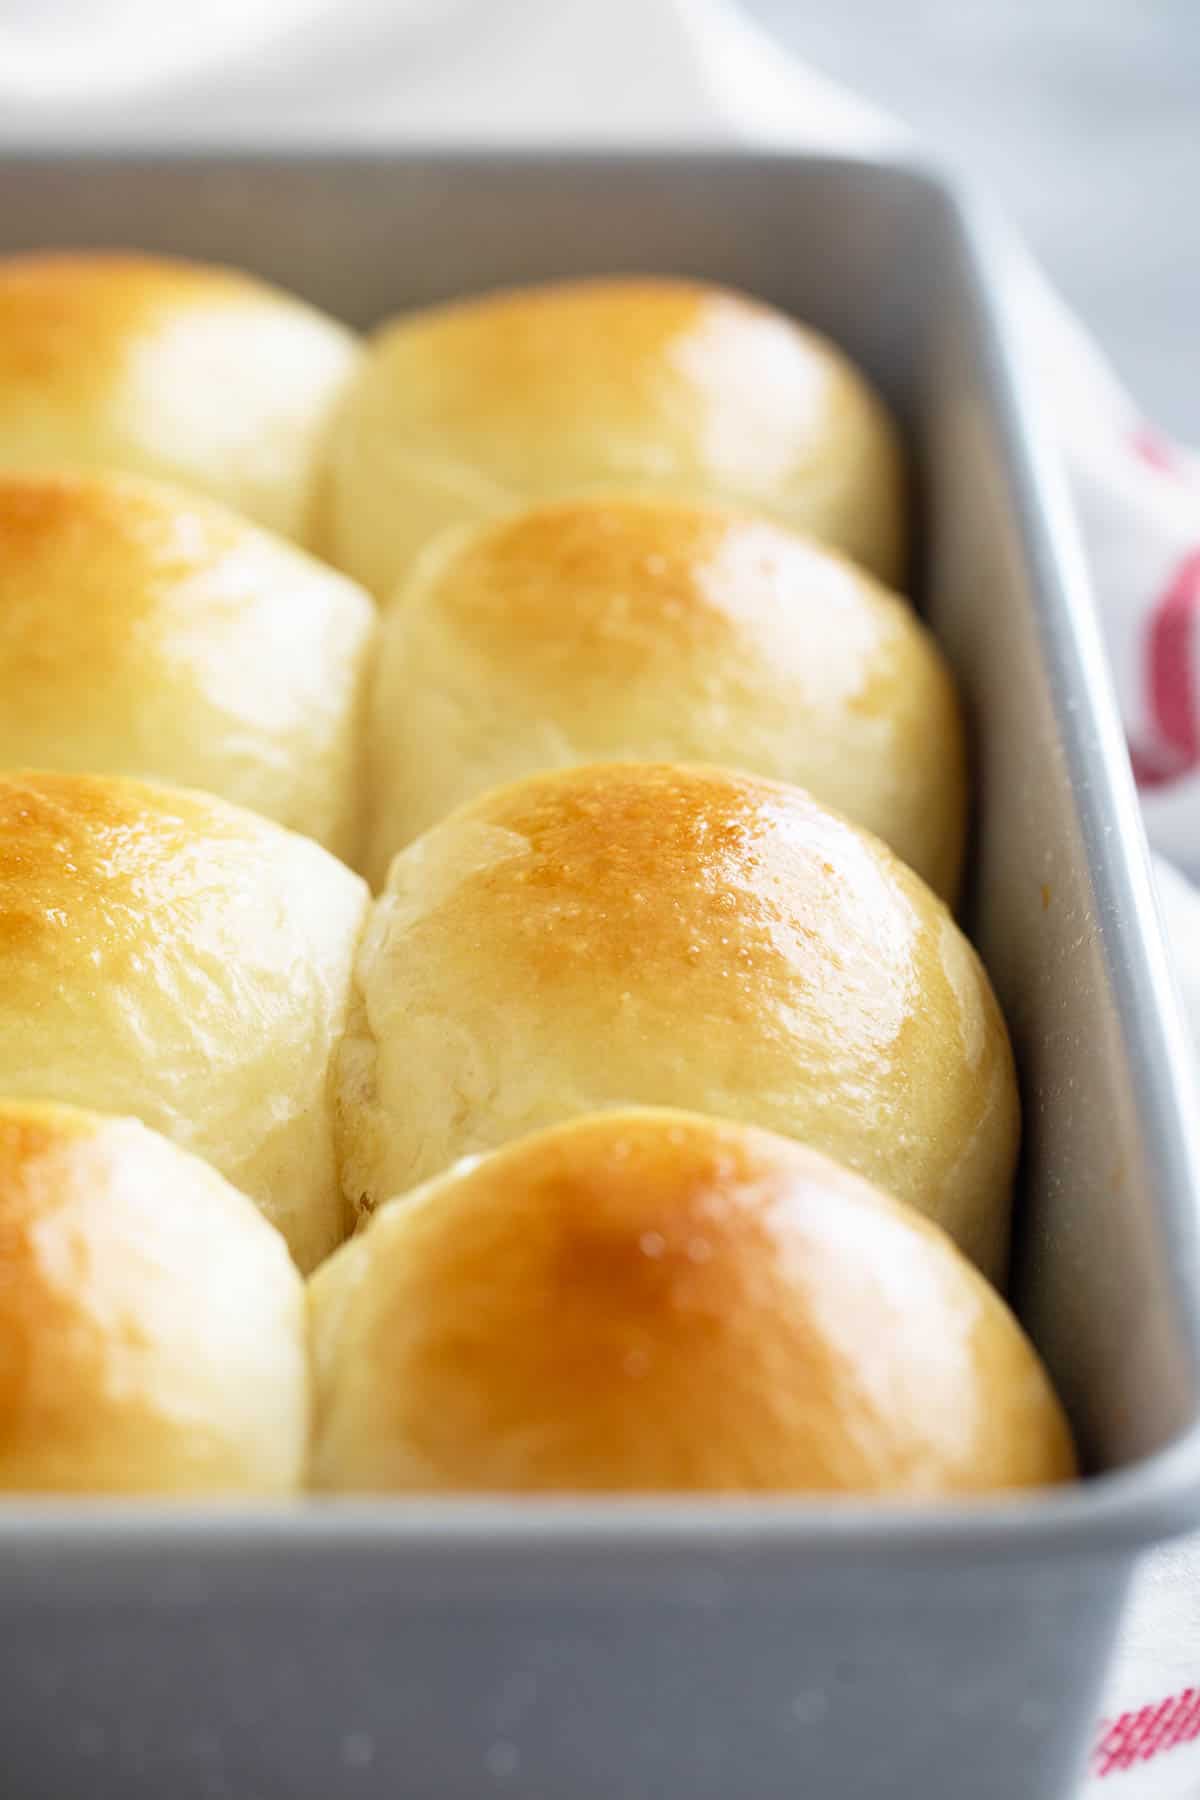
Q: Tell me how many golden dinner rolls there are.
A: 8